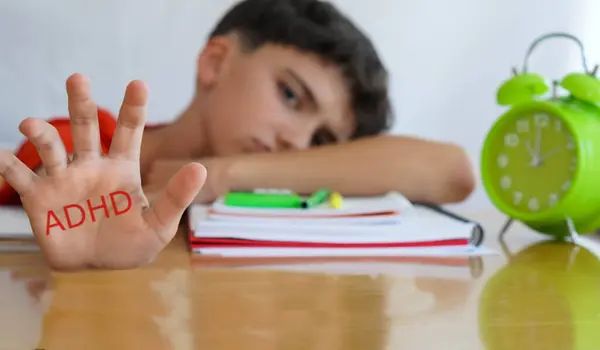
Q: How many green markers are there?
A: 1